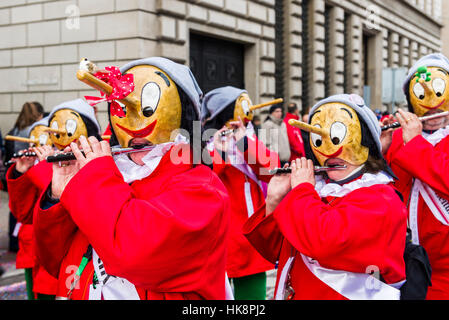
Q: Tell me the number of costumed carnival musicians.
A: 6